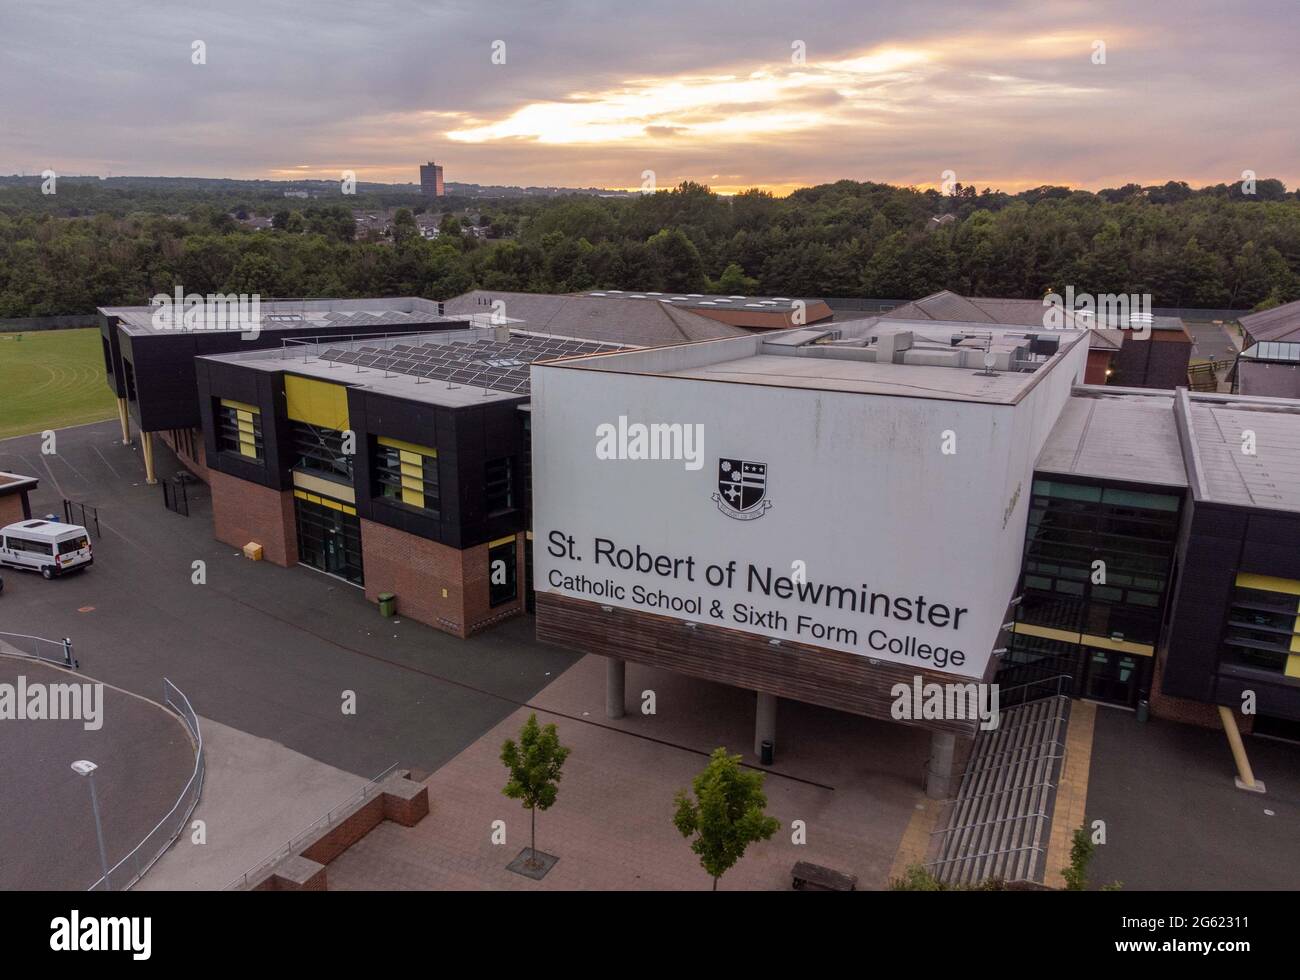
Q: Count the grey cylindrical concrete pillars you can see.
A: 3